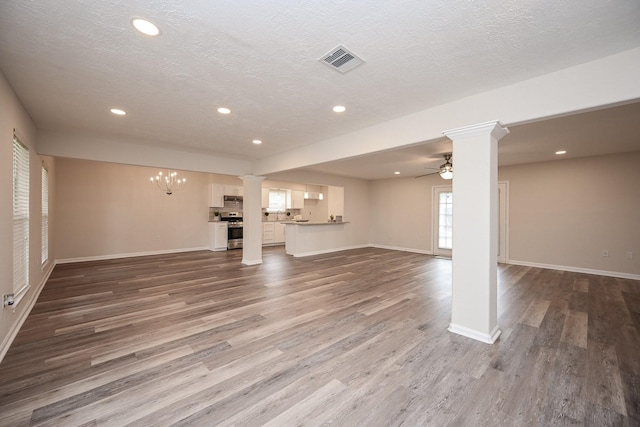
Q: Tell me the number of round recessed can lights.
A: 7